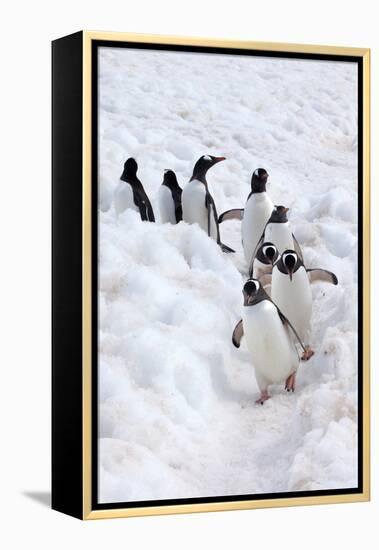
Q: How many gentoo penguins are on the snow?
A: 8